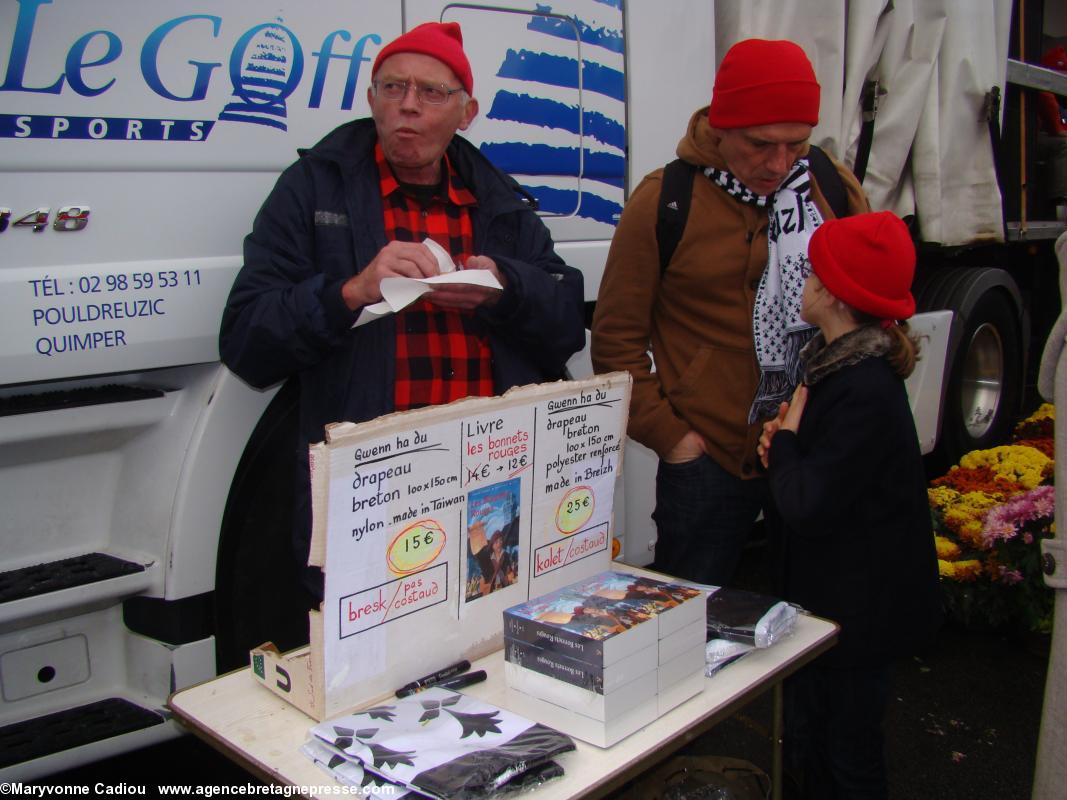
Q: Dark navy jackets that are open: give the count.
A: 1